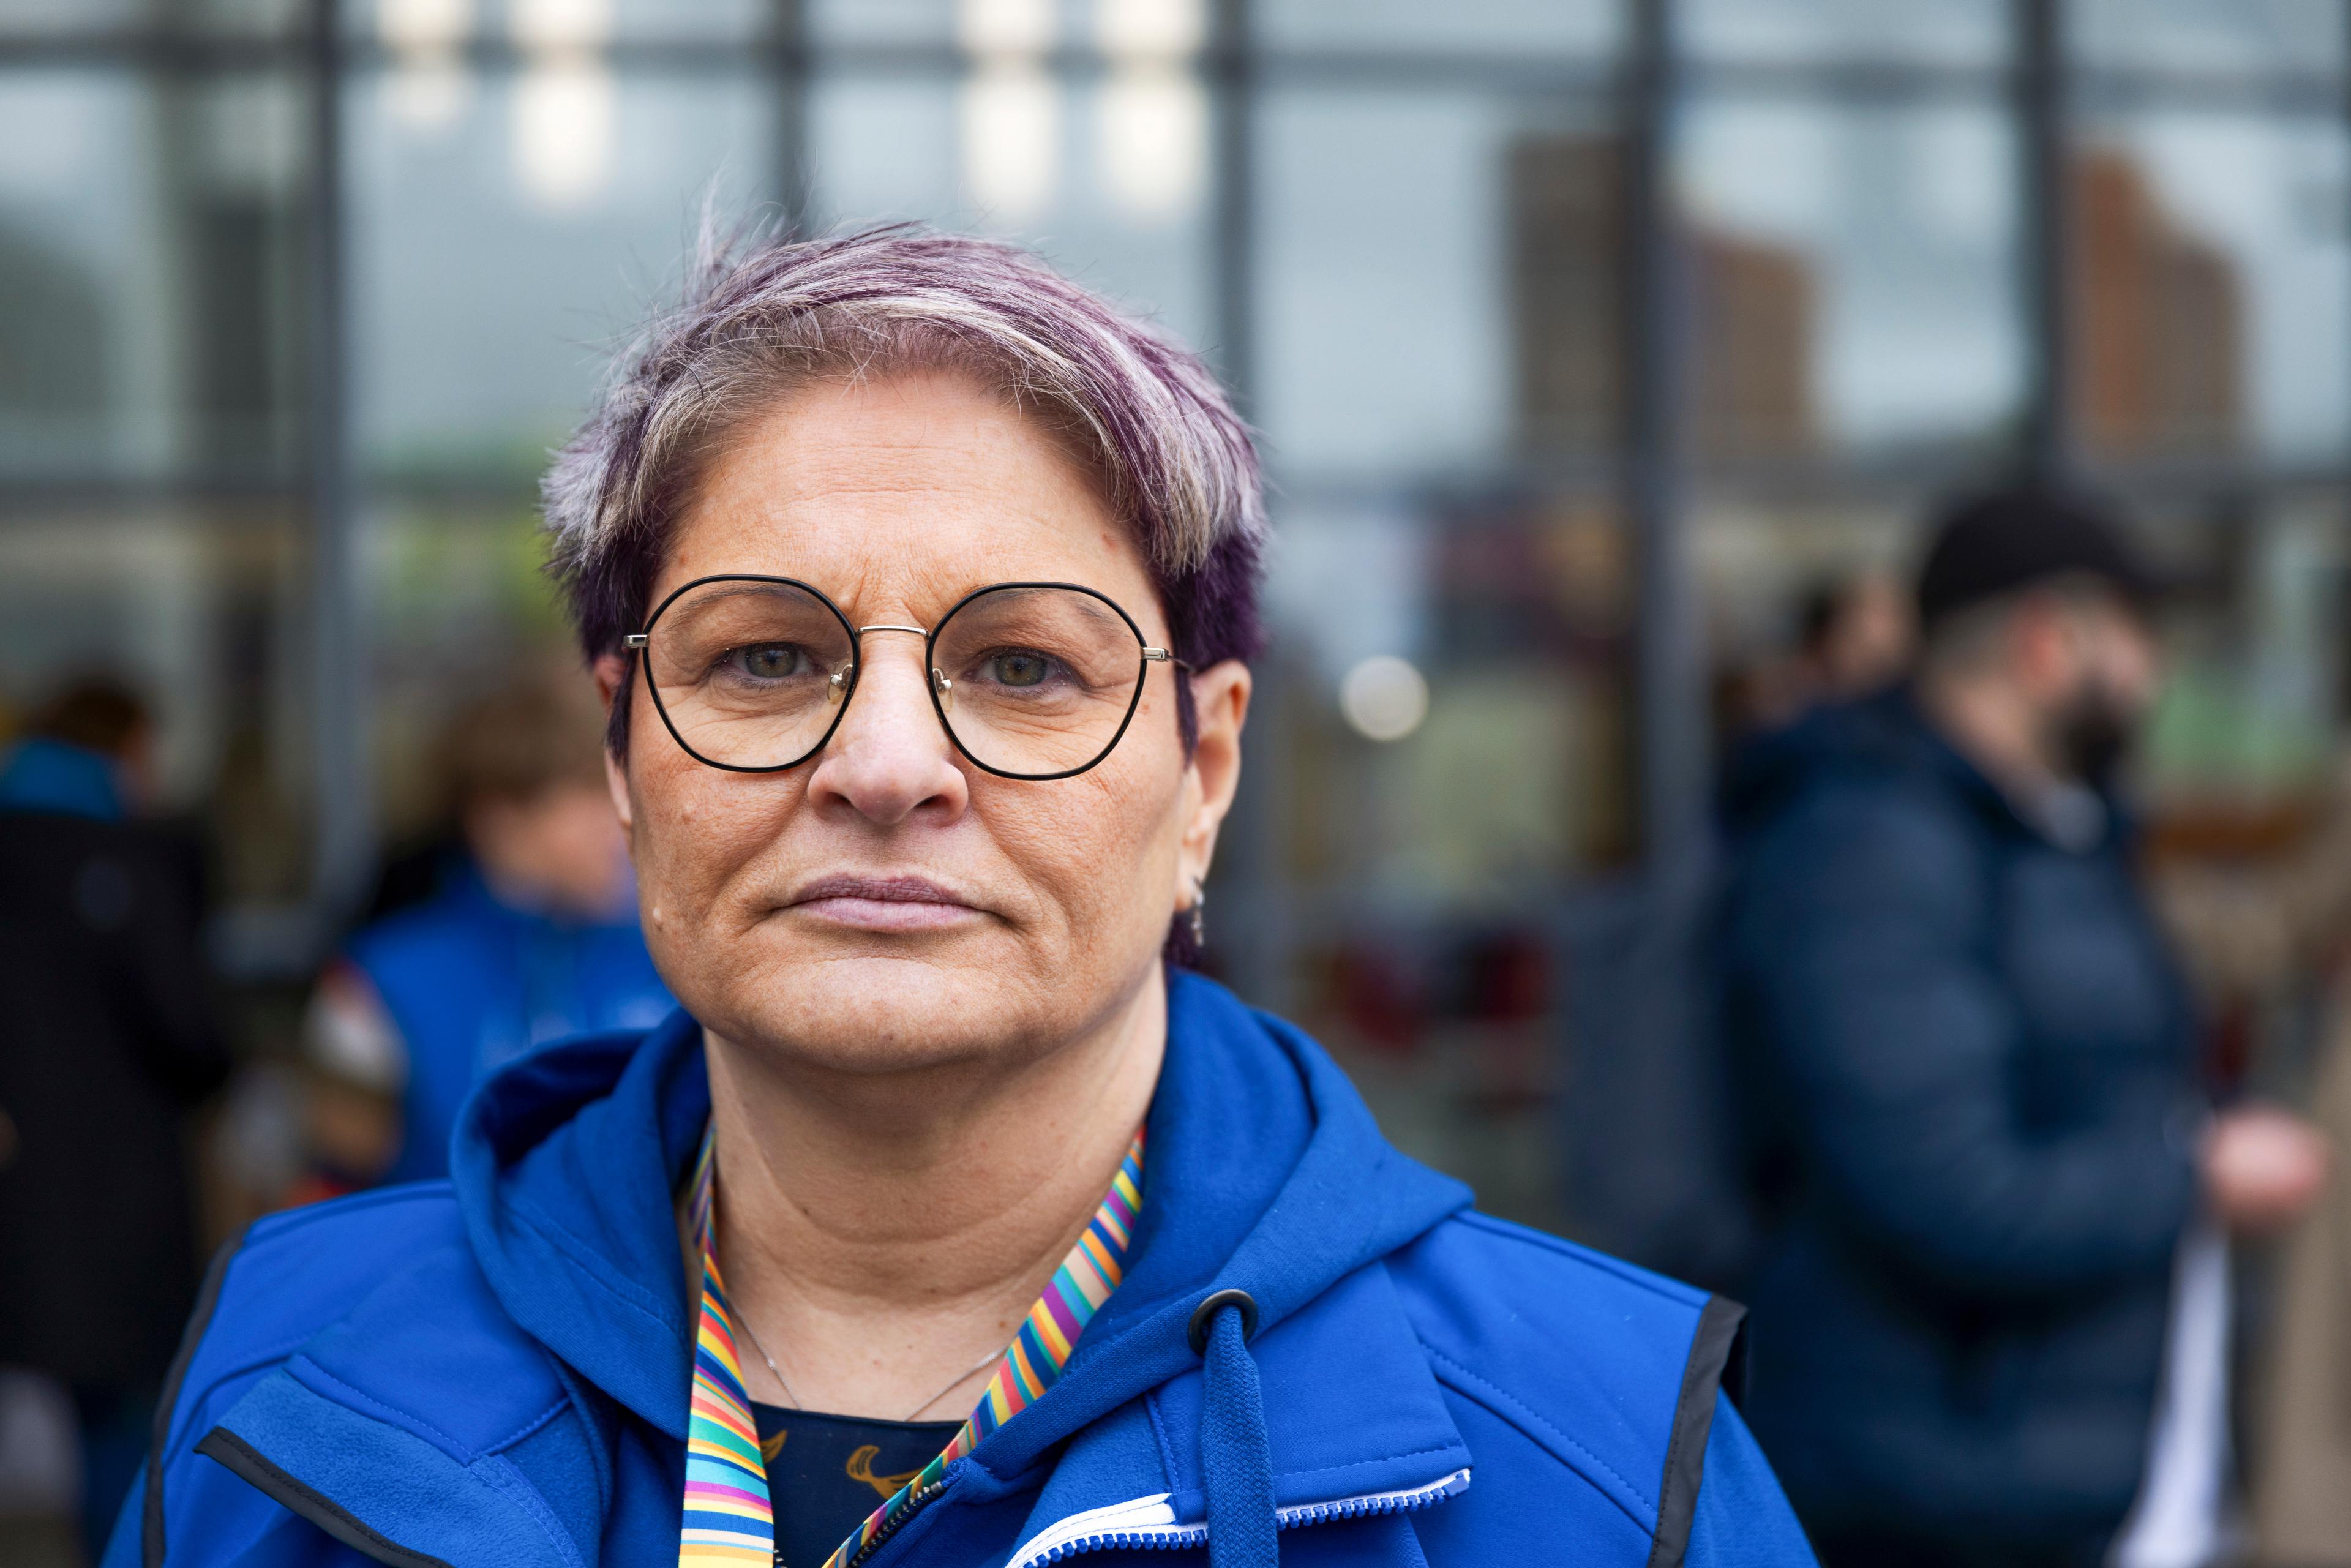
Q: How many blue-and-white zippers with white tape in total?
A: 1